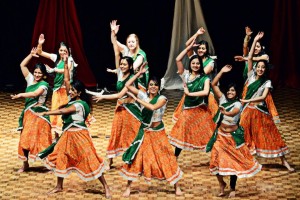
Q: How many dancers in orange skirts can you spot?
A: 11